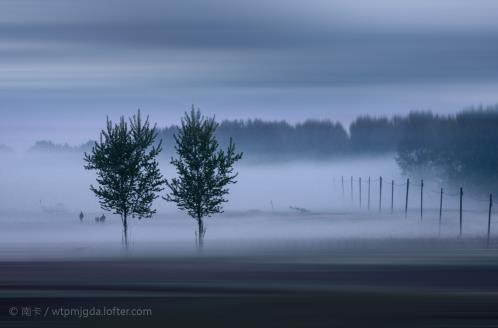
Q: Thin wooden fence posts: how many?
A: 11